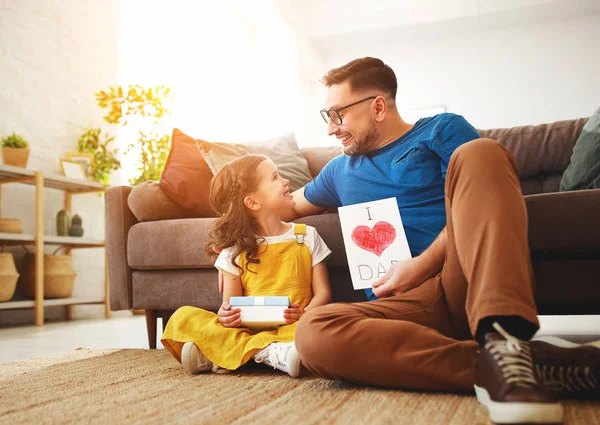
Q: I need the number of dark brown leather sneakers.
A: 2